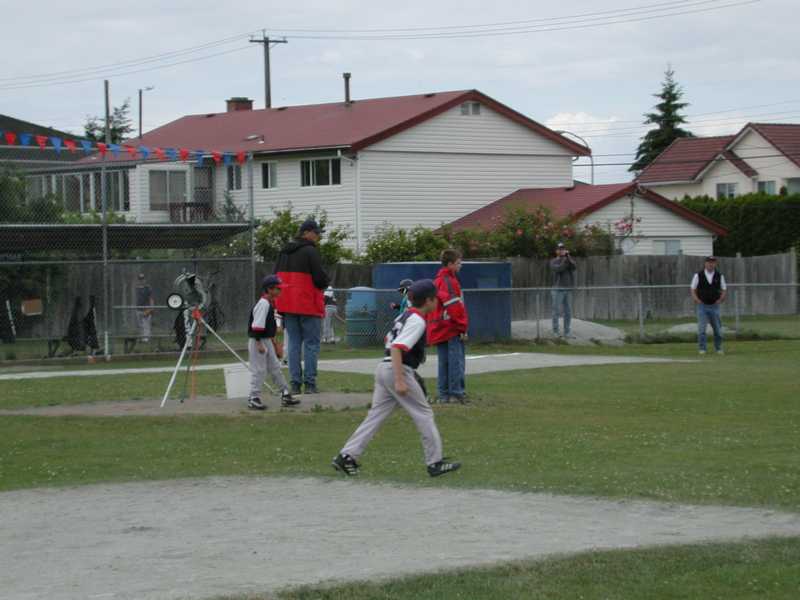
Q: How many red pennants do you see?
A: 9